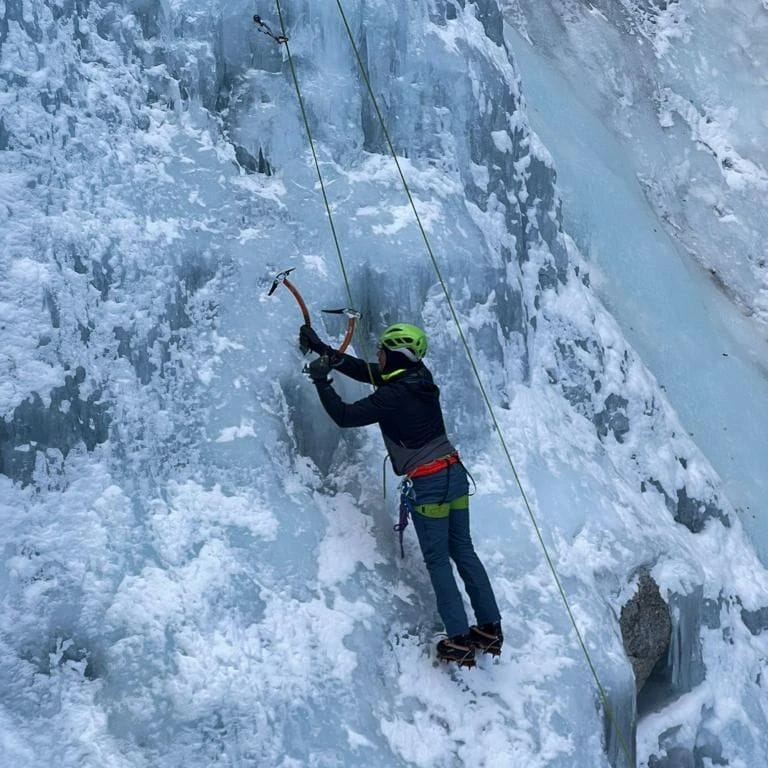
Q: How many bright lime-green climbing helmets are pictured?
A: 1